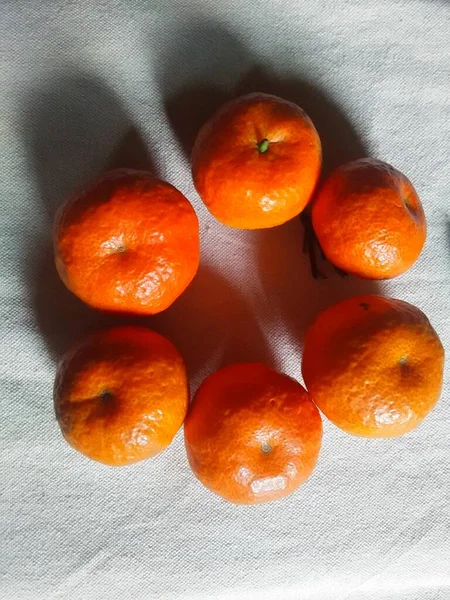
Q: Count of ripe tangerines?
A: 6